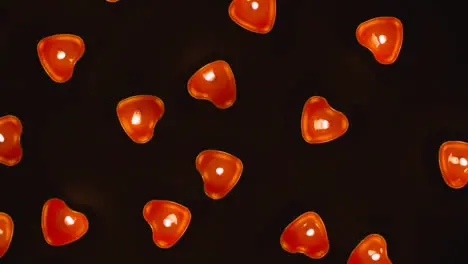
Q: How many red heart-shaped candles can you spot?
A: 14